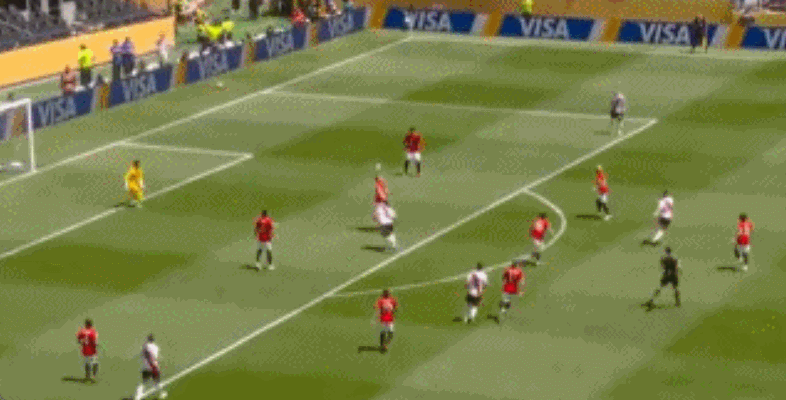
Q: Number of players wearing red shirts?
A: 9